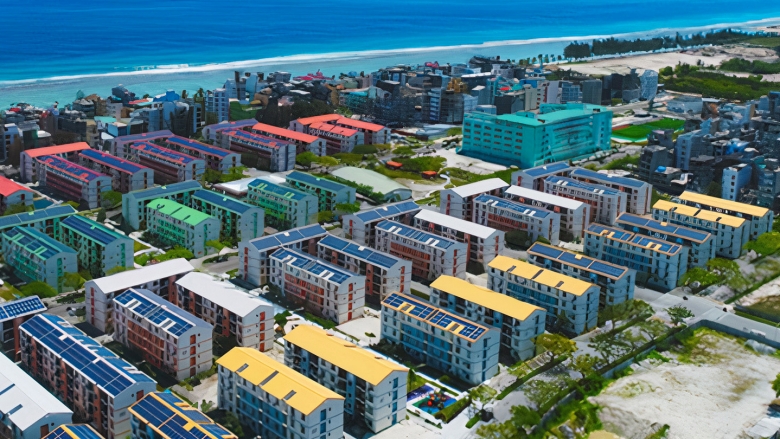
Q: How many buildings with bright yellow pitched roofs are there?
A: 6